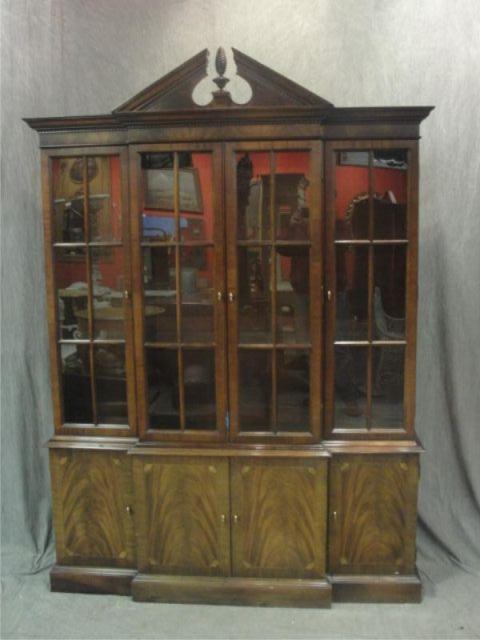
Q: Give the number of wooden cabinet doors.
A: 4